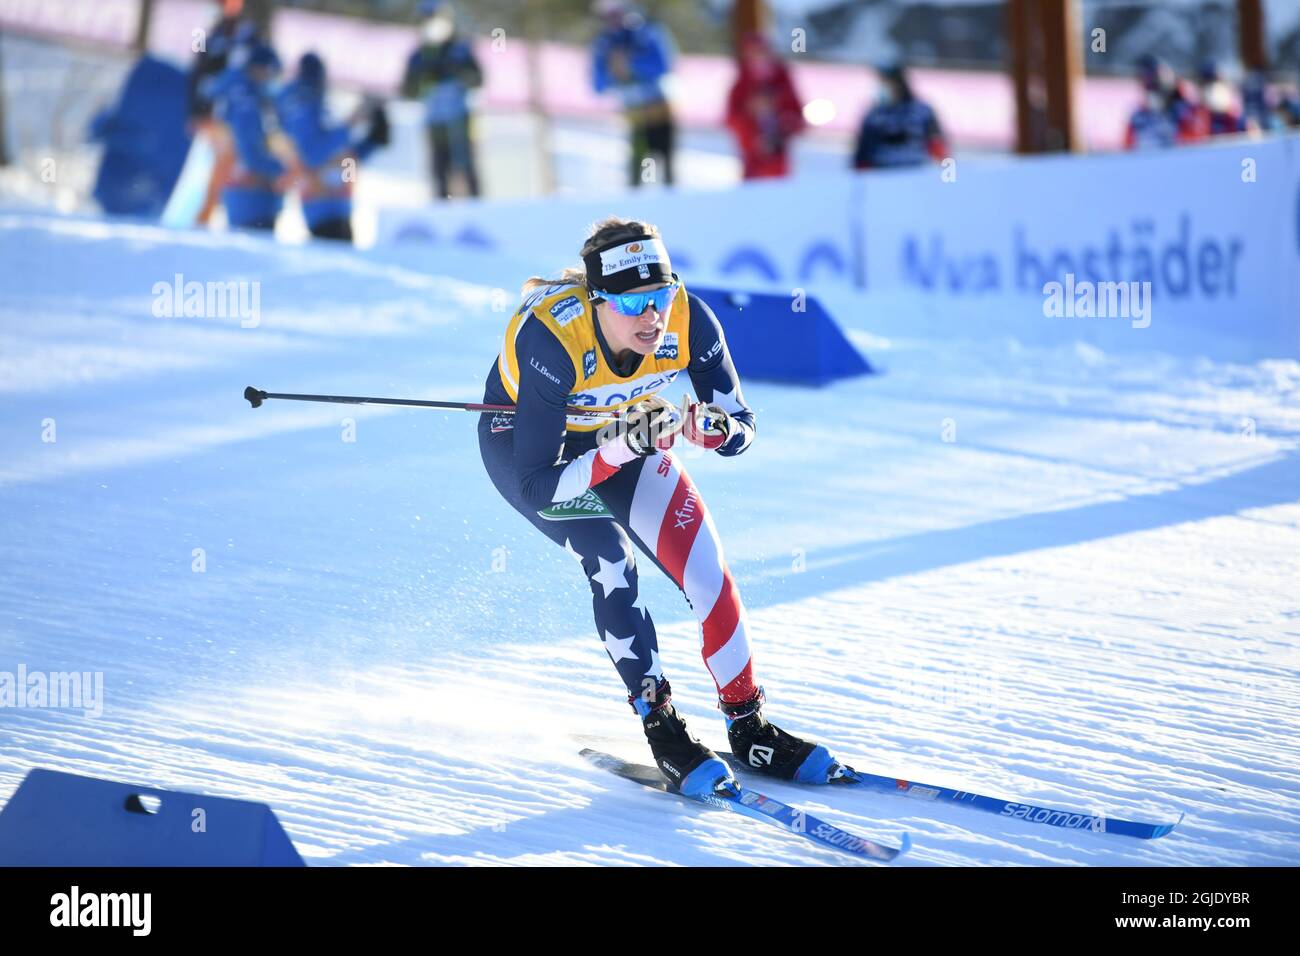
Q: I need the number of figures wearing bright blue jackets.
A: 3